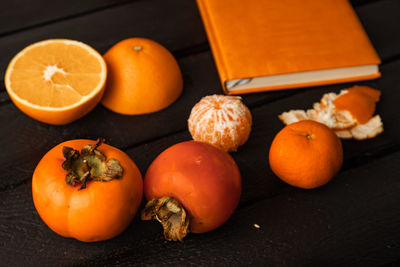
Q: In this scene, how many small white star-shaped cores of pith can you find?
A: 1